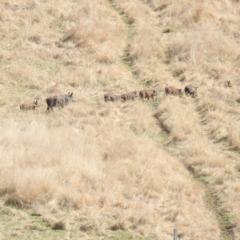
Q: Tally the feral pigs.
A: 8